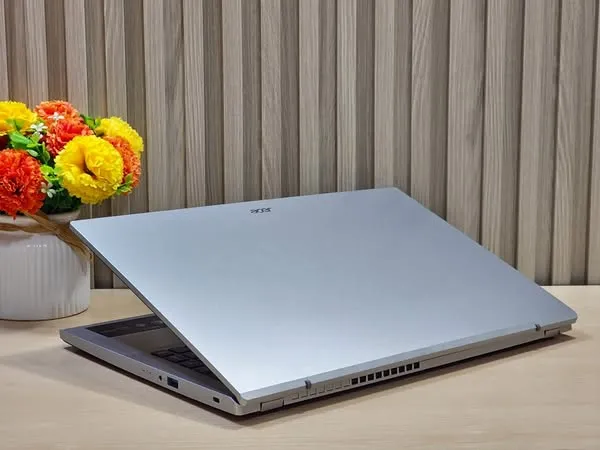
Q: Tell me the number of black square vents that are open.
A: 9